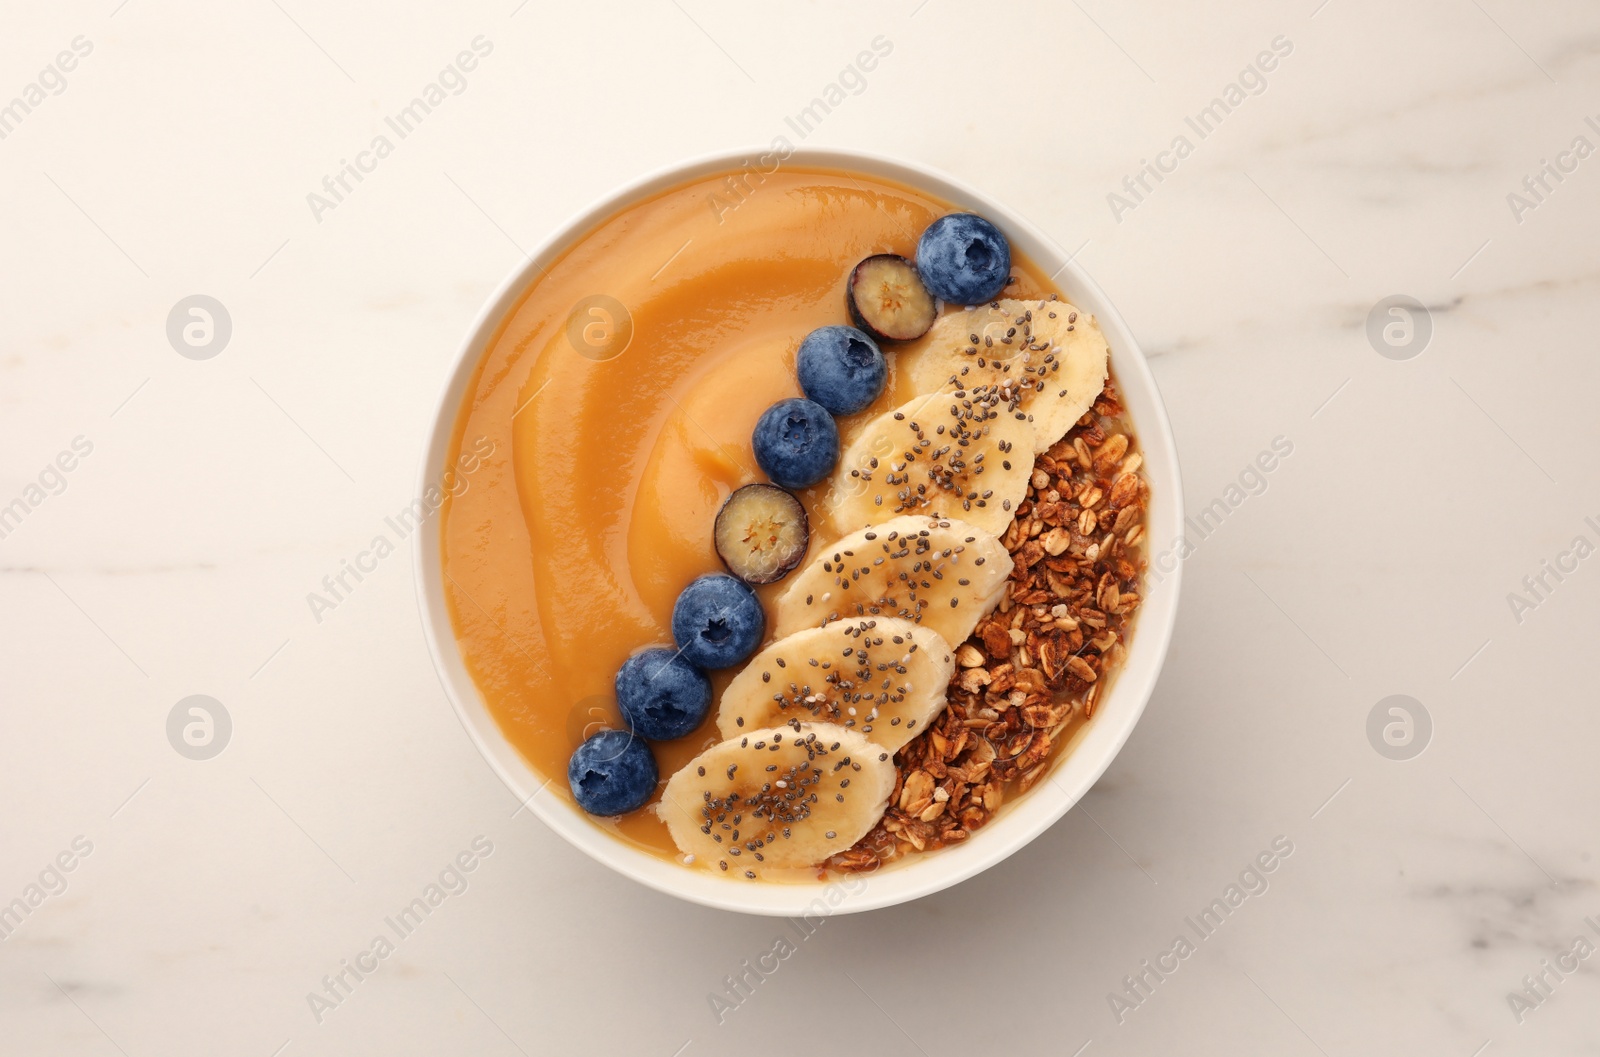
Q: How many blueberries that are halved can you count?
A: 2